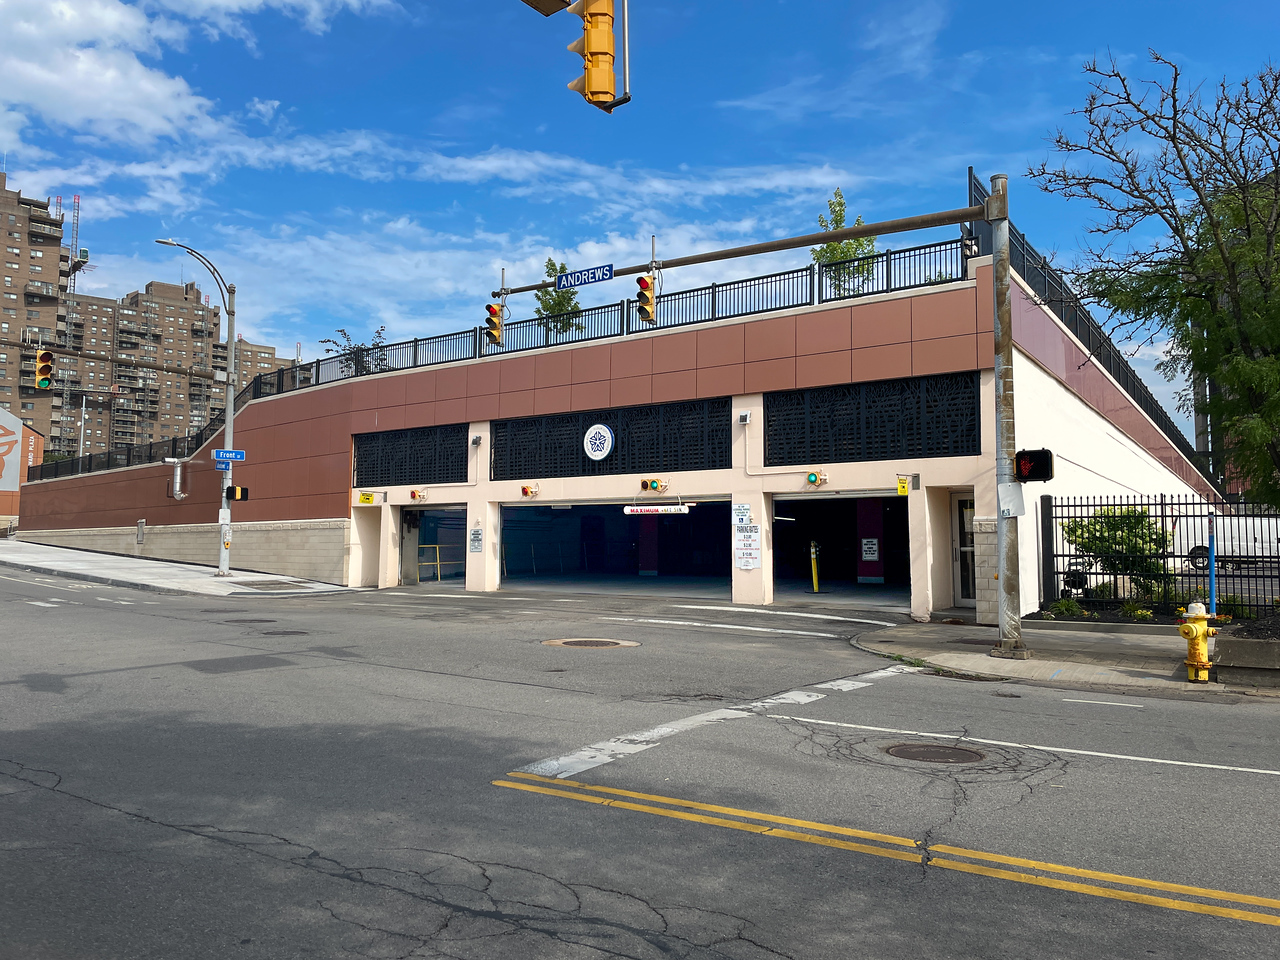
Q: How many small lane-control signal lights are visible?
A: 4